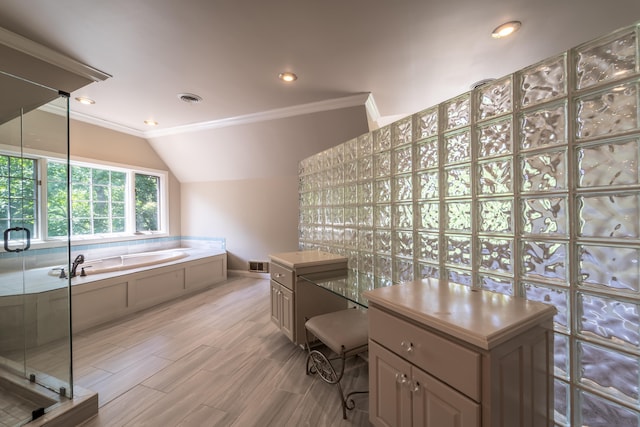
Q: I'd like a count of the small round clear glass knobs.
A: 6